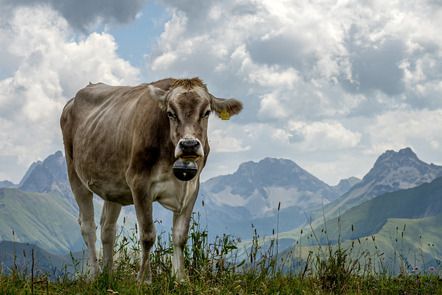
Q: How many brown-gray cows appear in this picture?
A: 1